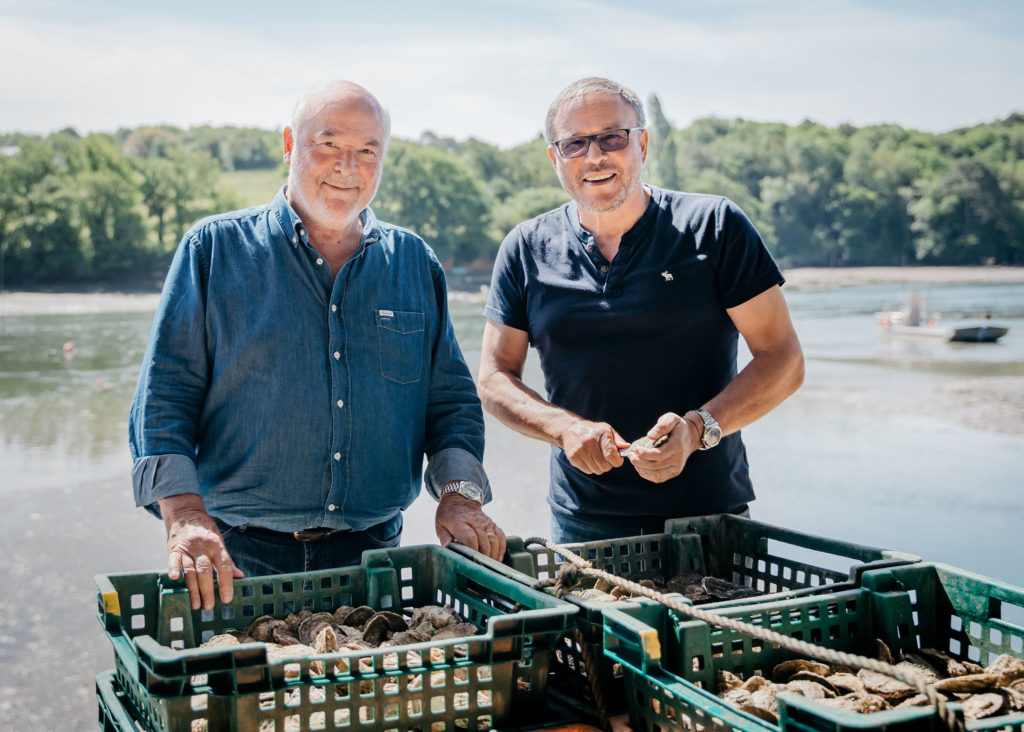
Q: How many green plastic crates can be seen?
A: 4